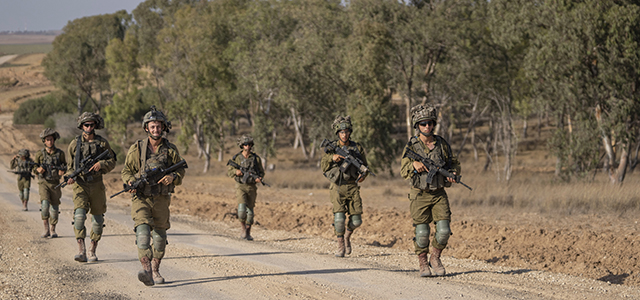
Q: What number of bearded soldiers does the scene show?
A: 0